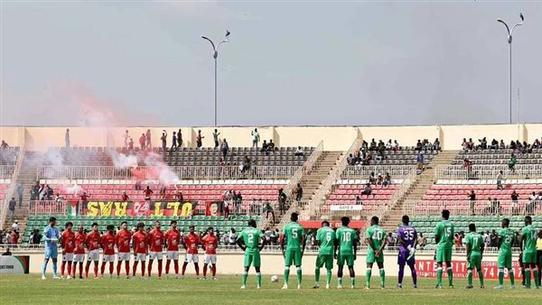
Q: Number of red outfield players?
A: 10